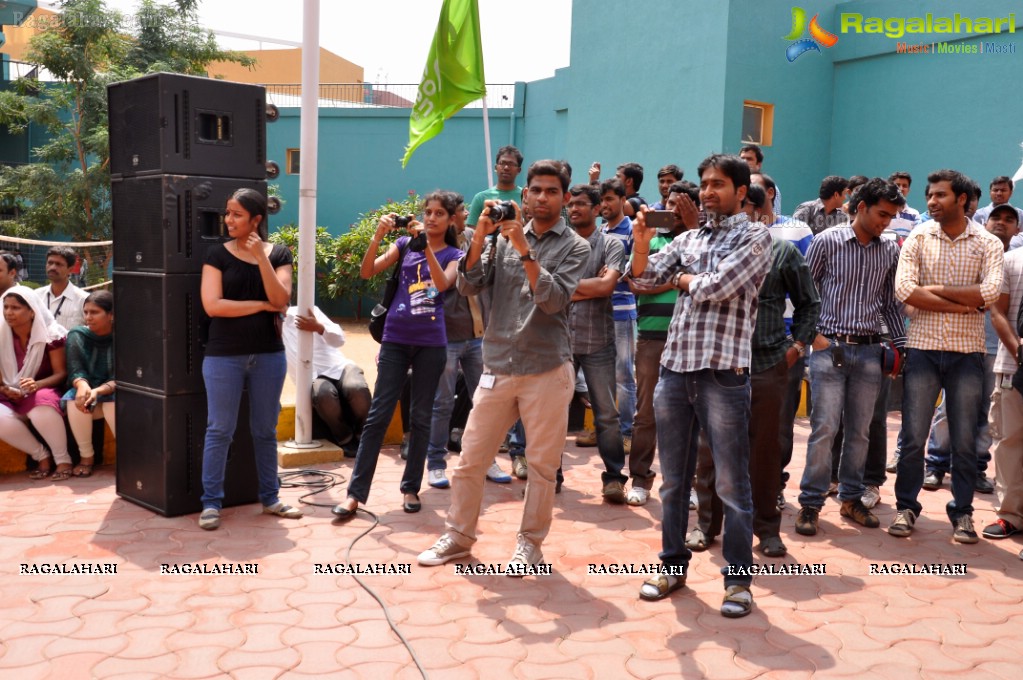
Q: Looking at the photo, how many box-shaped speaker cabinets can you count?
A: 4